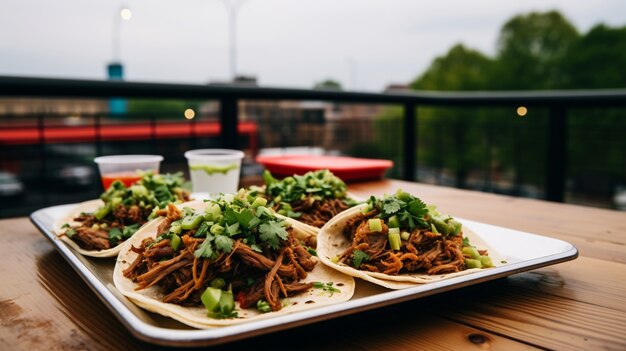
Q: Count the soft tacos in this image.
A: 4